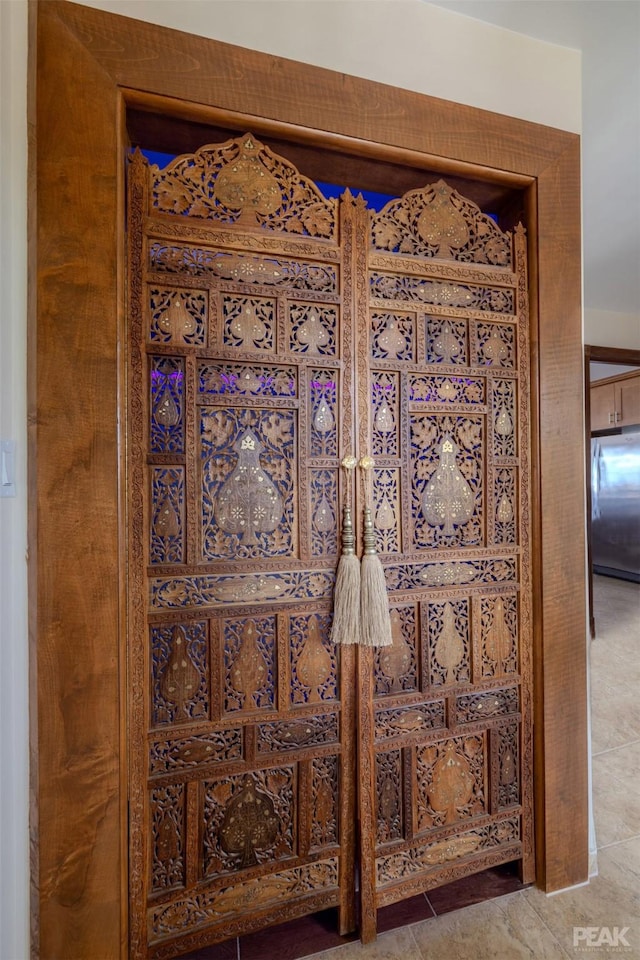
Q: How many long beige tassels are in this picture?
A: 2